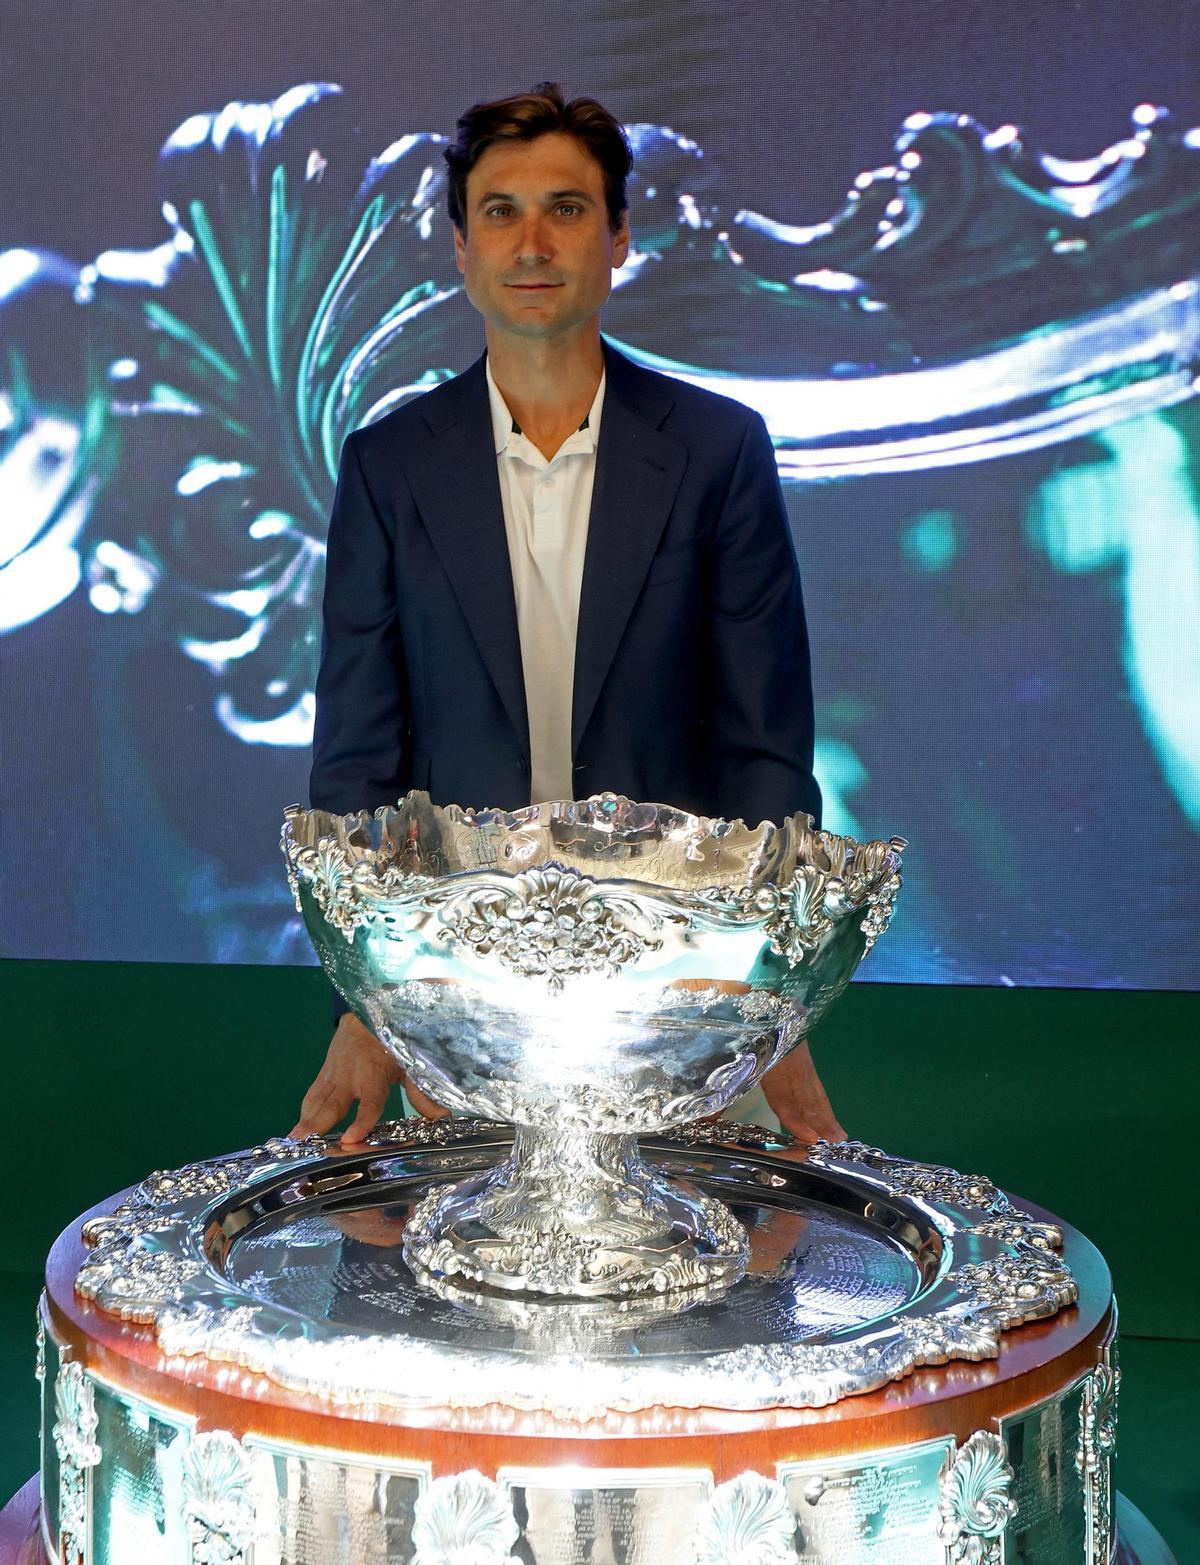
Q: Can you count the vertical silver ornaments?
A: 6